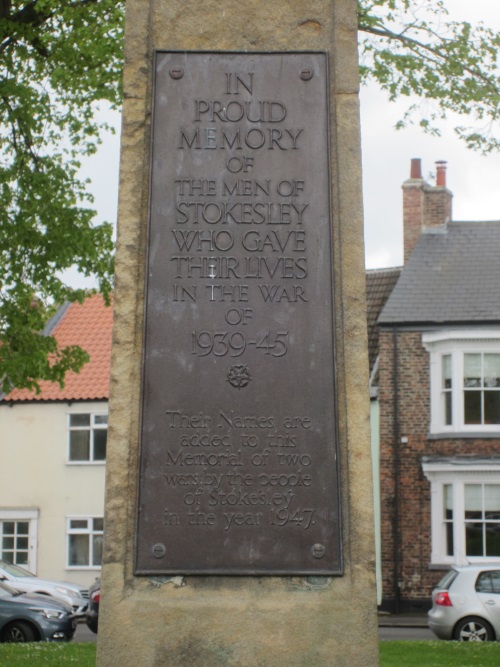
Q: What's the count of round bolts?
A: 4